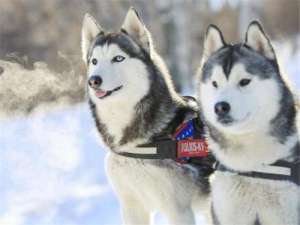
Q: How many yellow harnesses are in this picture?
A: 0